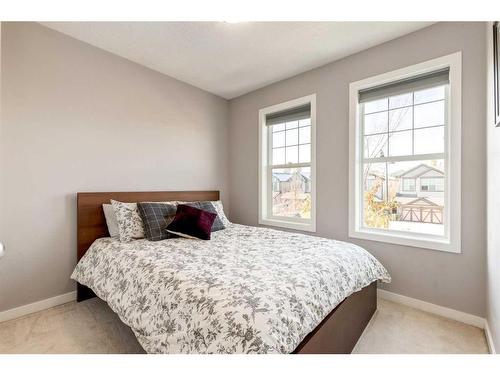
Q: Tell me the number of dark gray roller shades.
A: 2